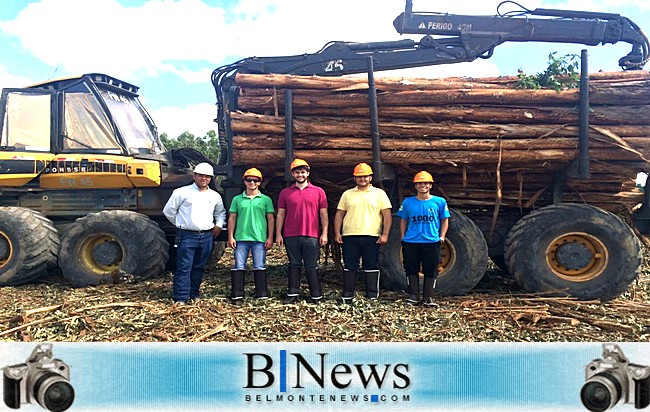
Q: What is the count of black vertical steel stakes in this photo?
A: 3